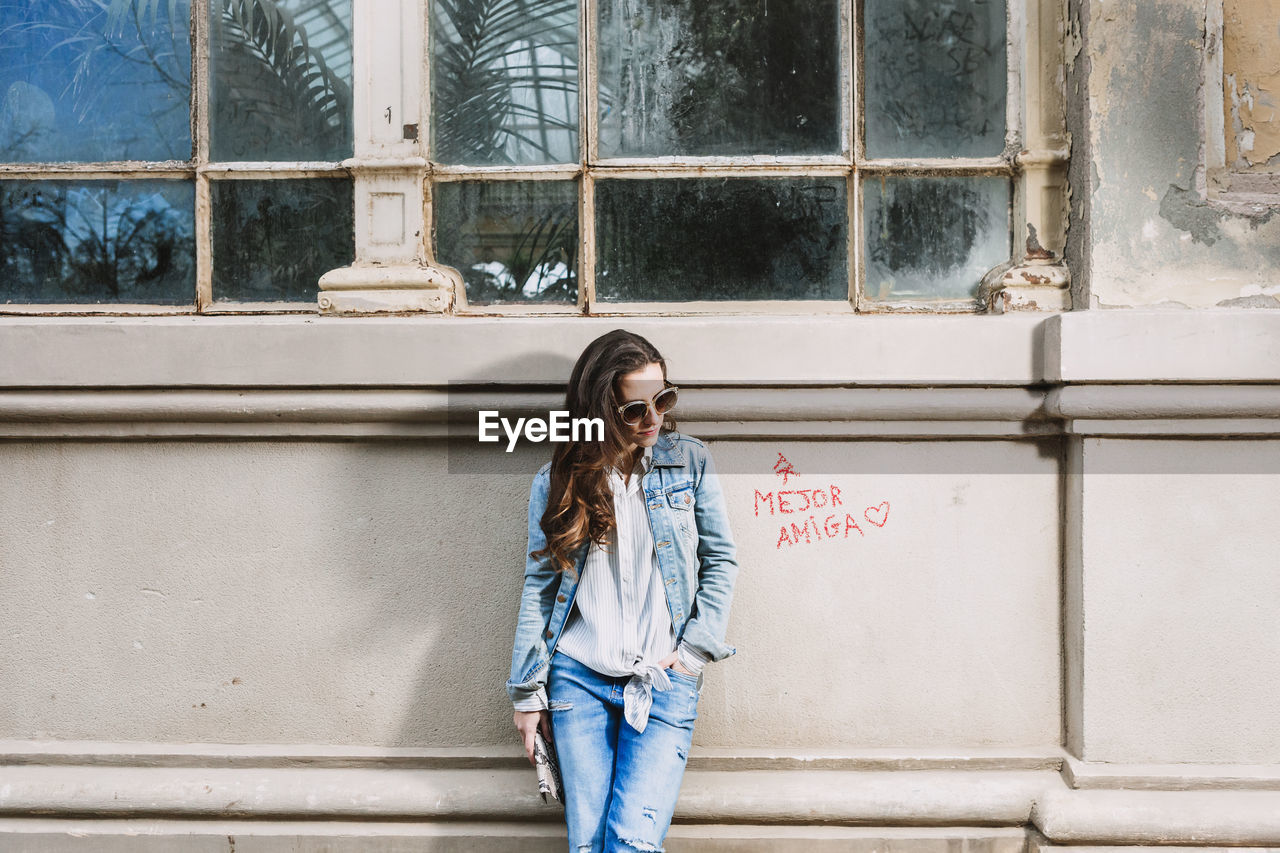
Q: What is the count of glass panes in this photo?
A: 10